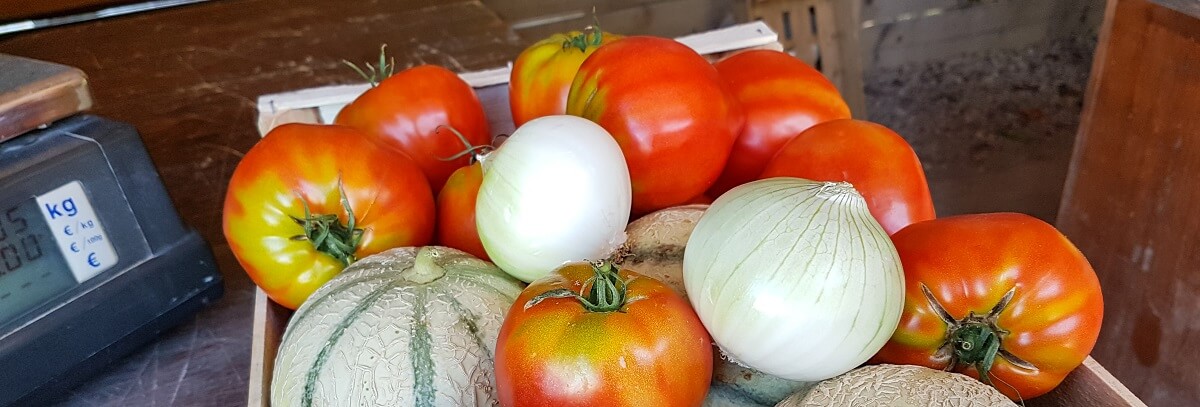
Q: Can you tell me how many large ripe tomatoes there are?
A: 9